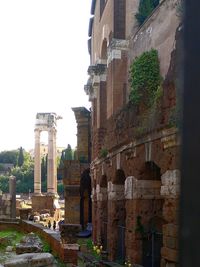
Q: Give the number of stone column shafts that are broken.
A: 1